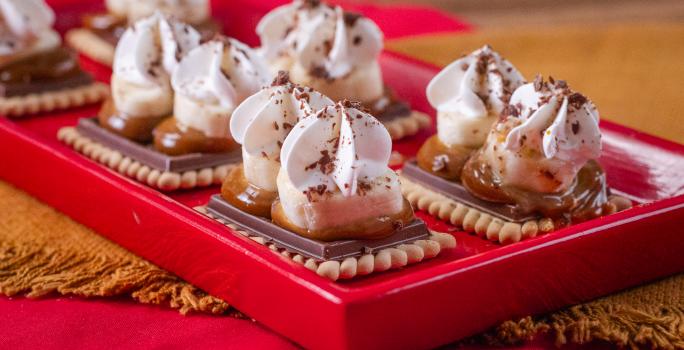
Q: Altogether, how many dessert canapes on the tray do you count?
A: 6